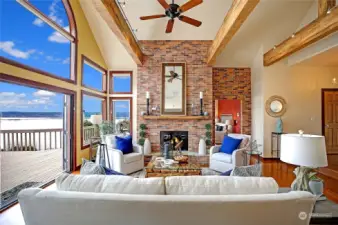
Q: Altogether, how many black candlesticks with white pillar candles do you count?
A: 2